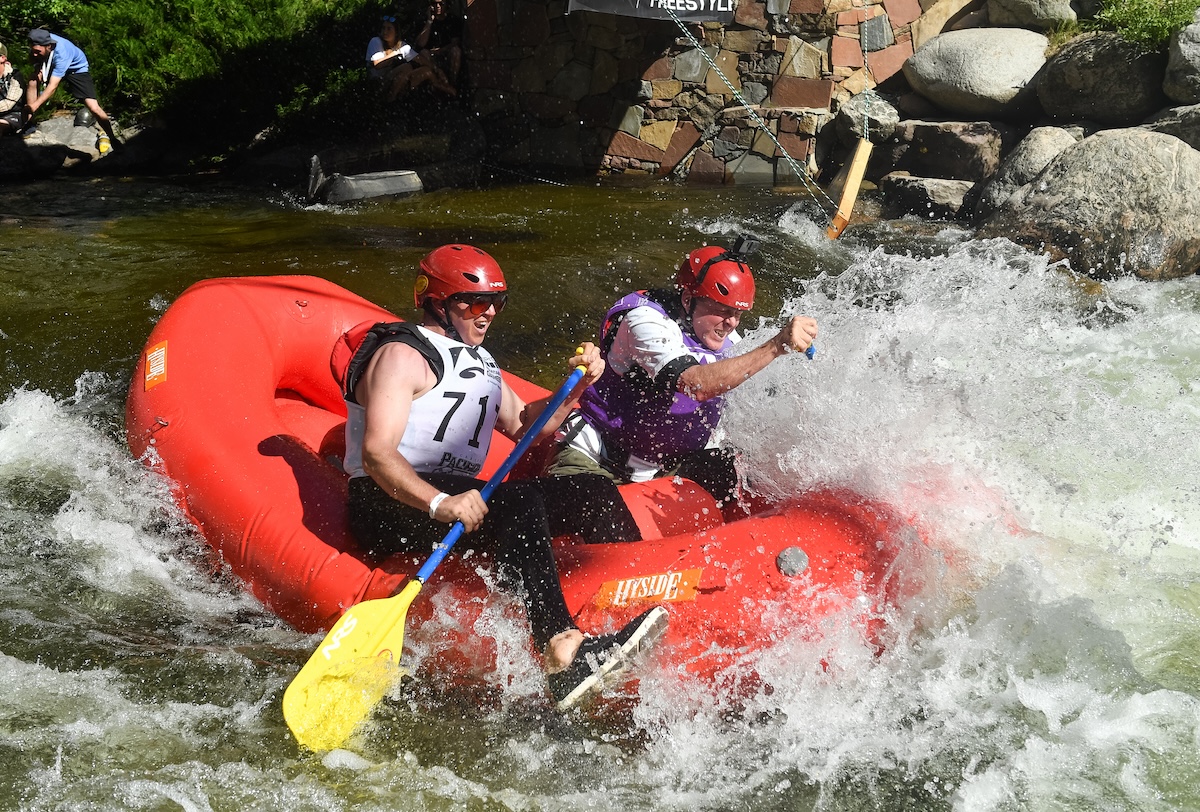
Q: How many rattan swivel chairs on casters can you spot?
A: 0